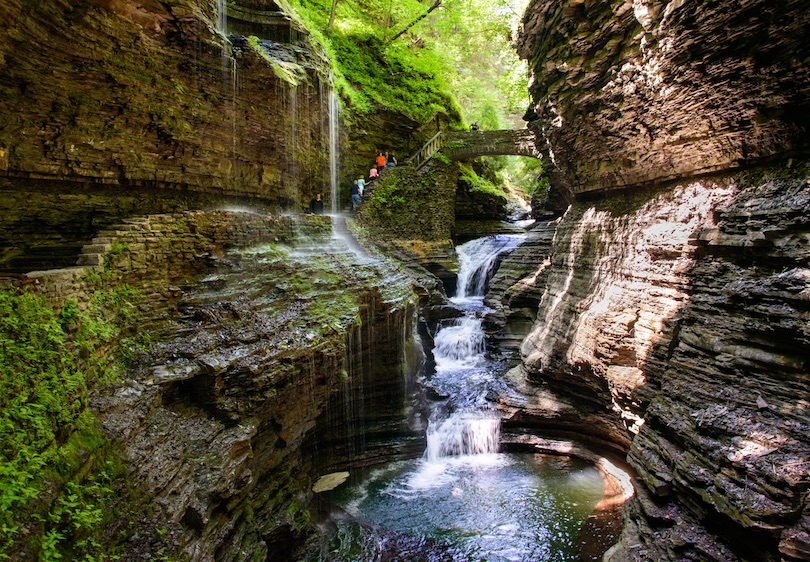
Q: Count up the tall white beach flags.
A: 0